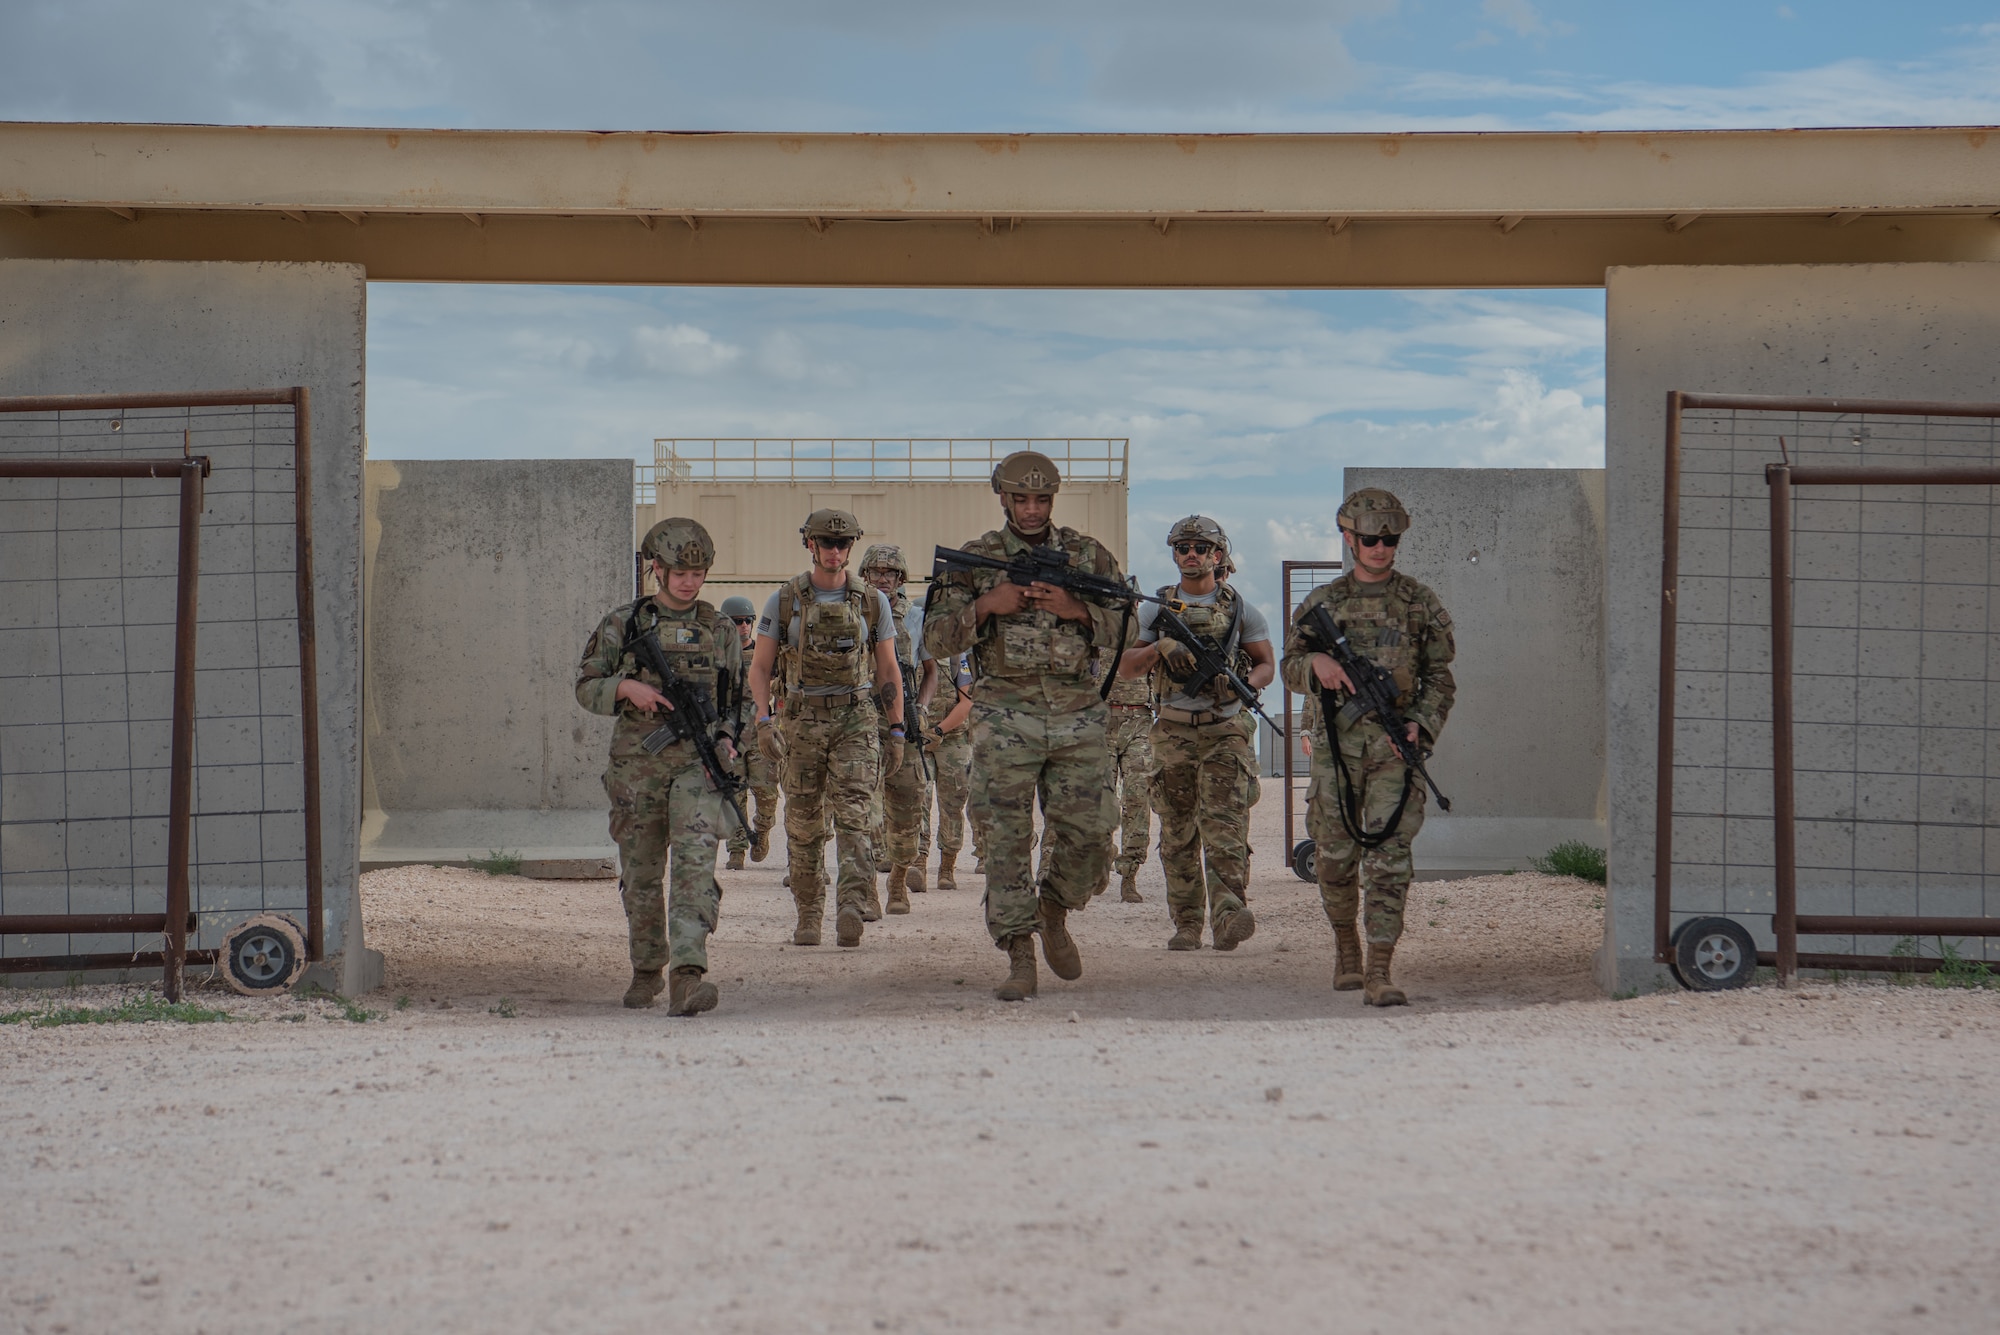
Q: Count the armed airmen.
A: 5